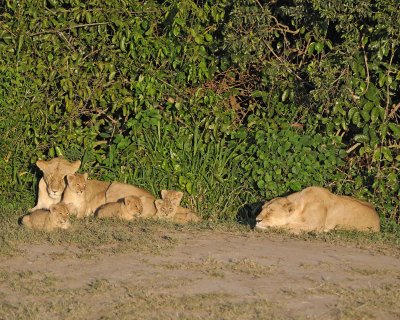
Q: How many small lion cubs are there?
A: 5